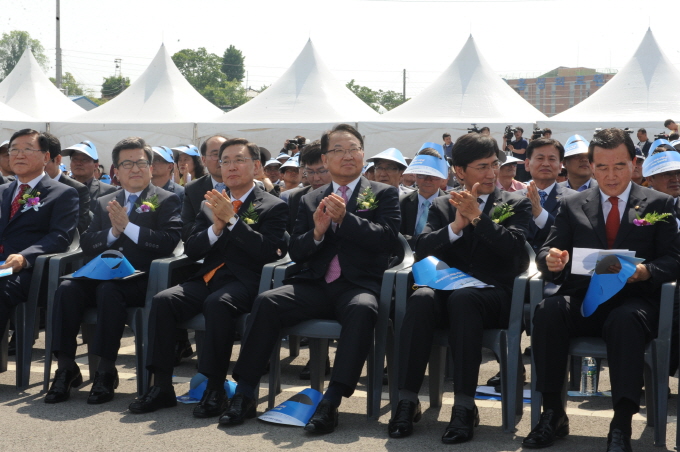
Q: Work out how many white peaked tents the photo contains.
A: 5